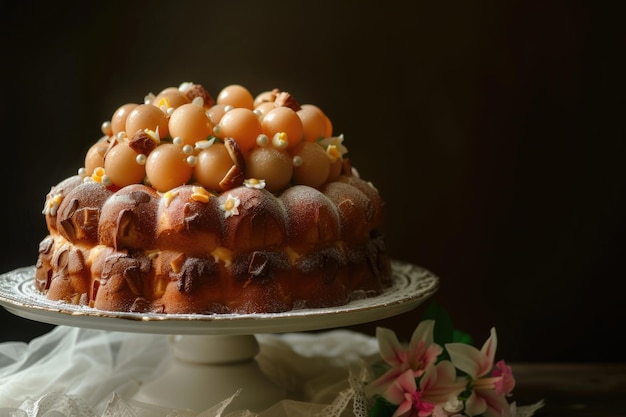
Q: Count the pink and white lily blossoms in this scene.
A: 3